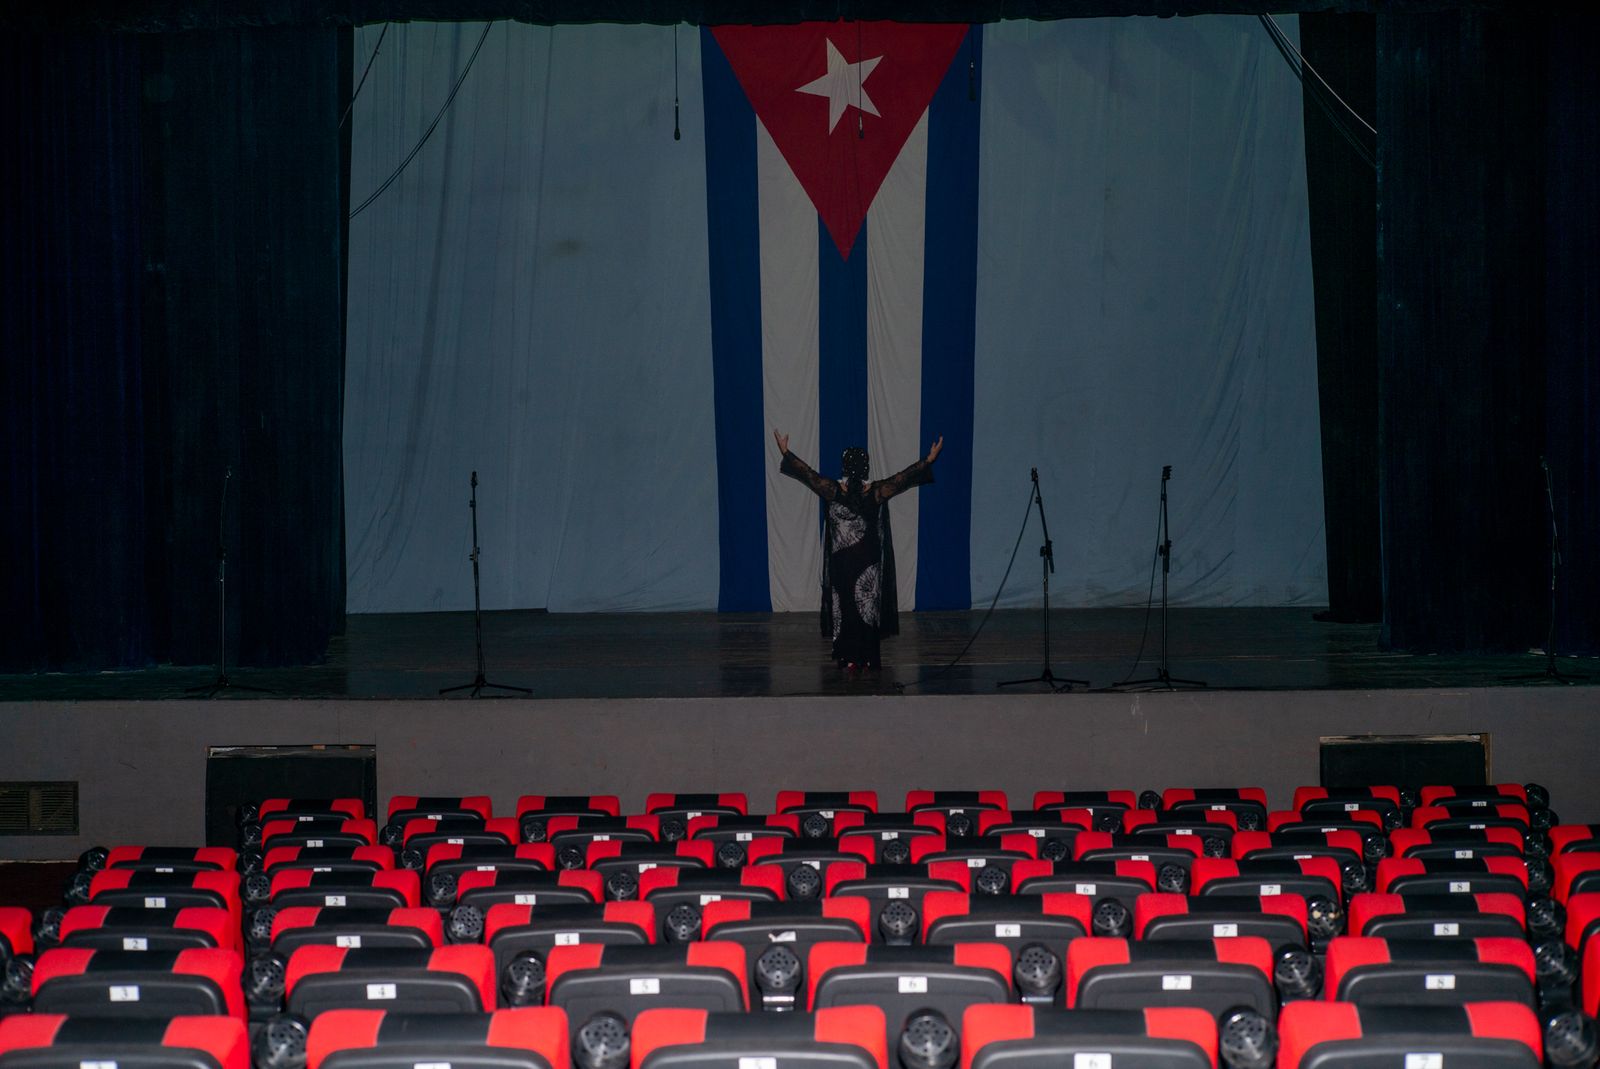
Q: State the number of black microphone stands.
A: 5